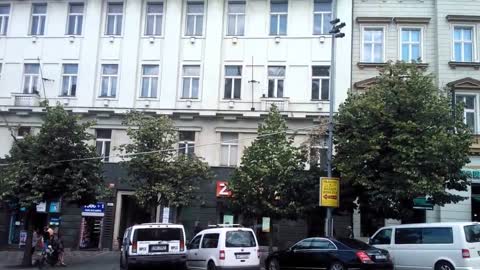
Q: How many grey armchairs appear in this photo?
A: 0